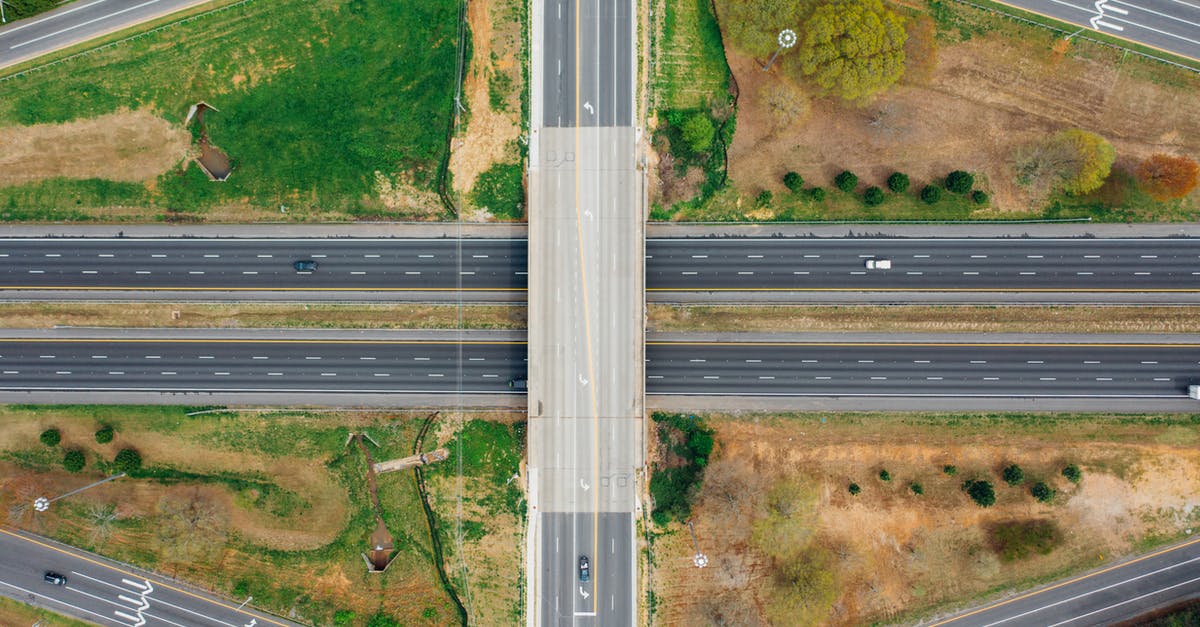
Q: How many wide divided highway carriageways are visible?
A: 2